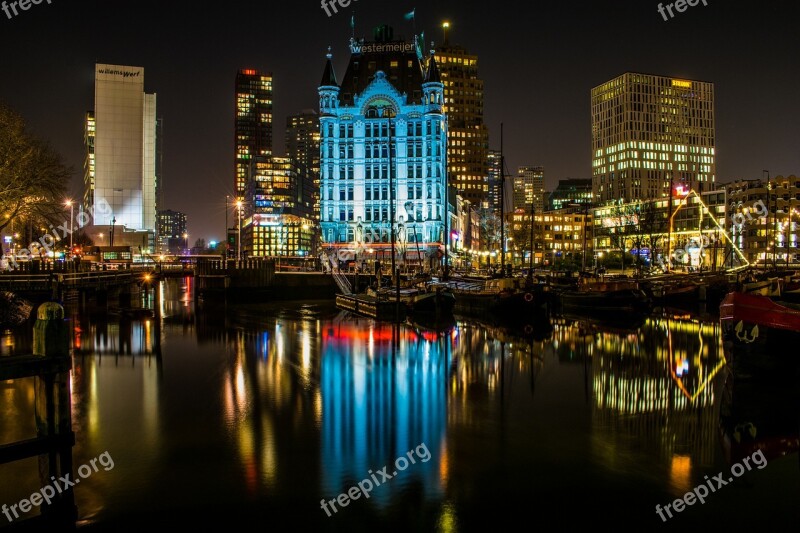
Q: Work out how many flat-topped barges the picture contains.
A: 1